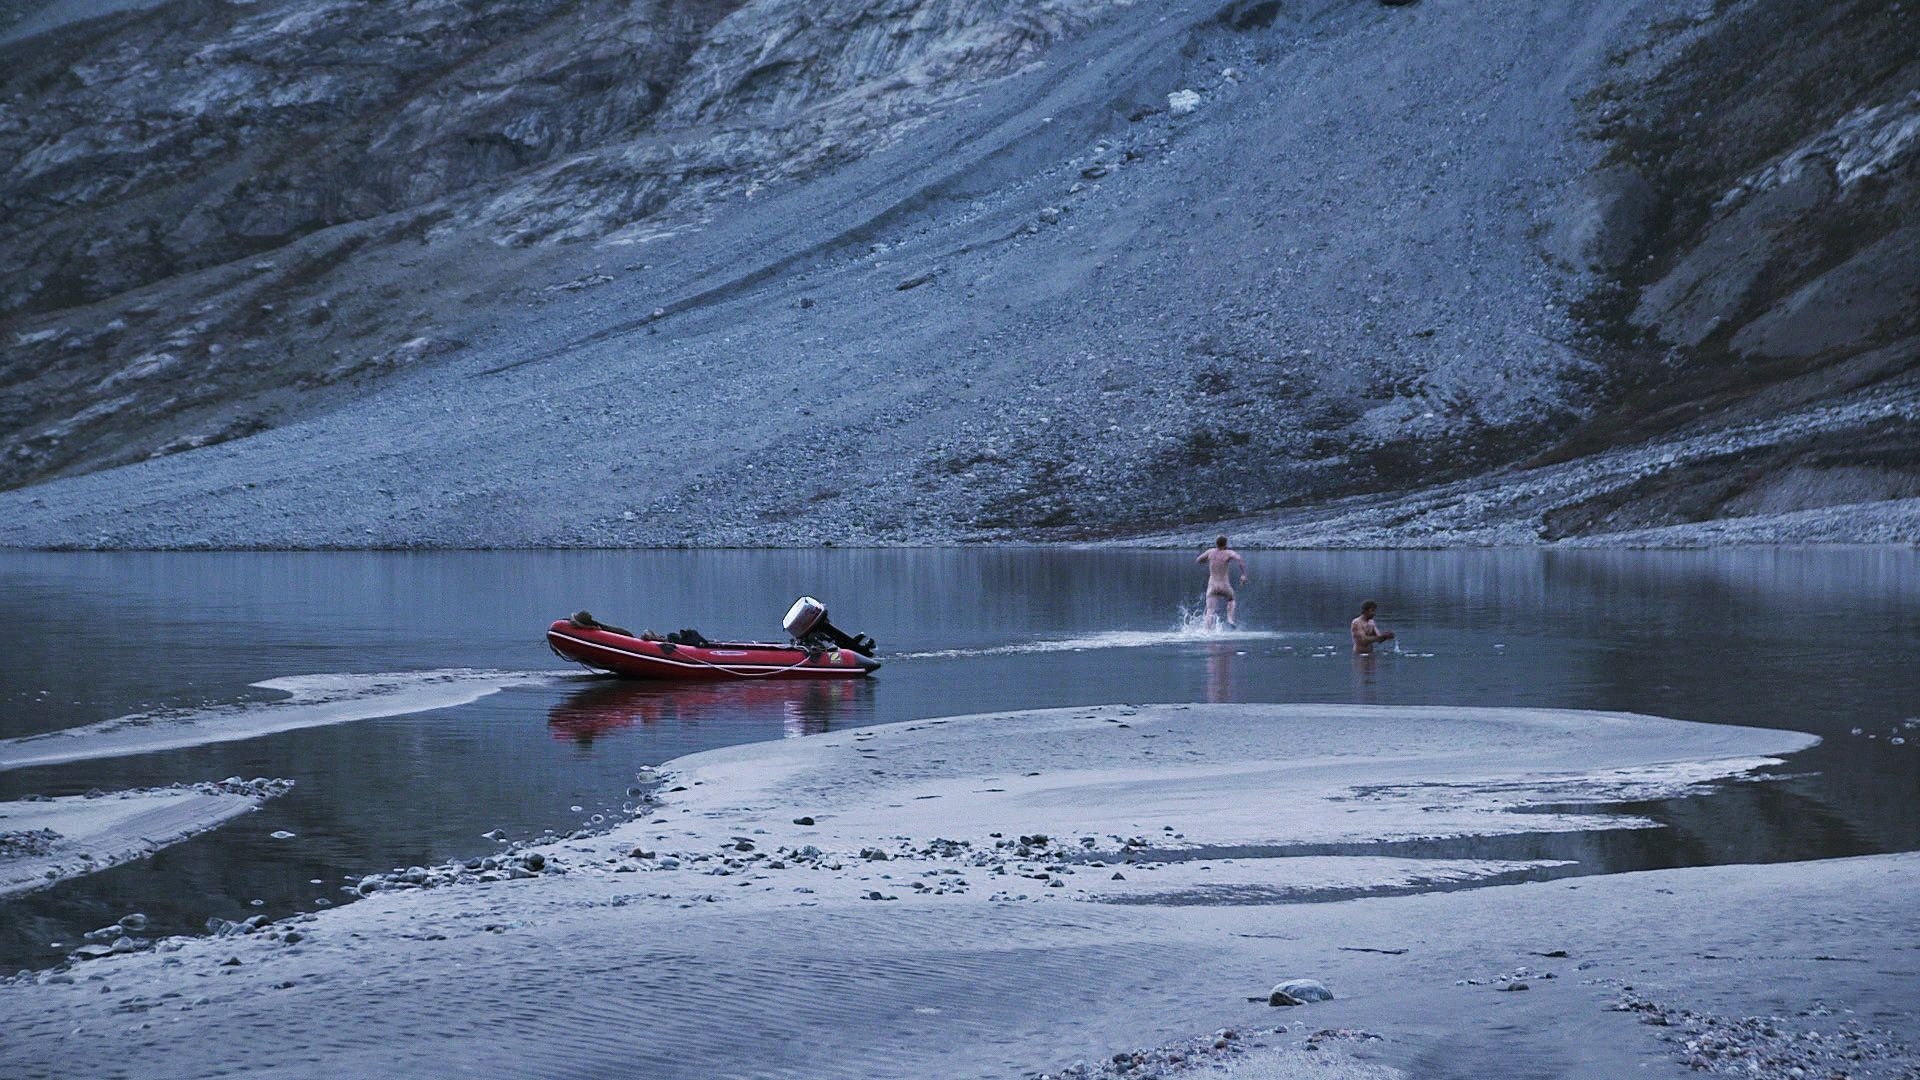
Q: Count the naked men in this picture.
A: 2